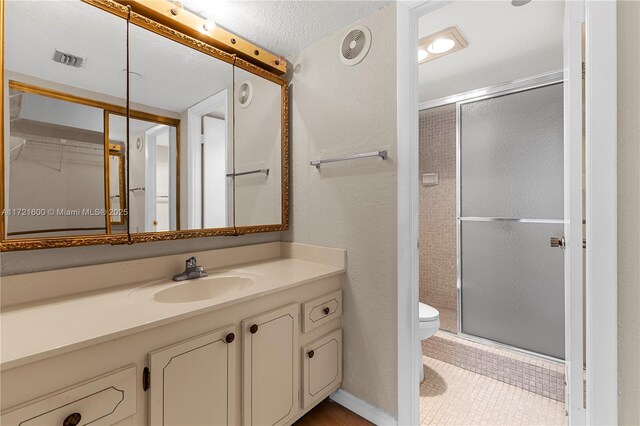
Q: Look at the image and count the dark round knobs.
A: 5